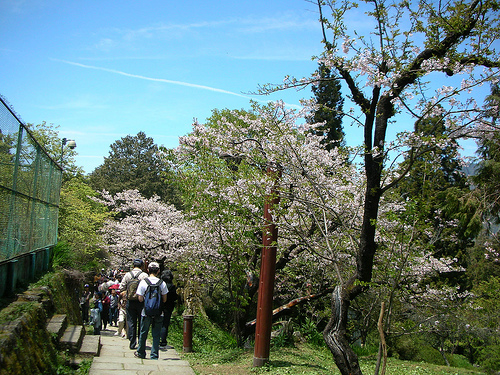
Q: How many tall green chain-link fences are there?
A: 1